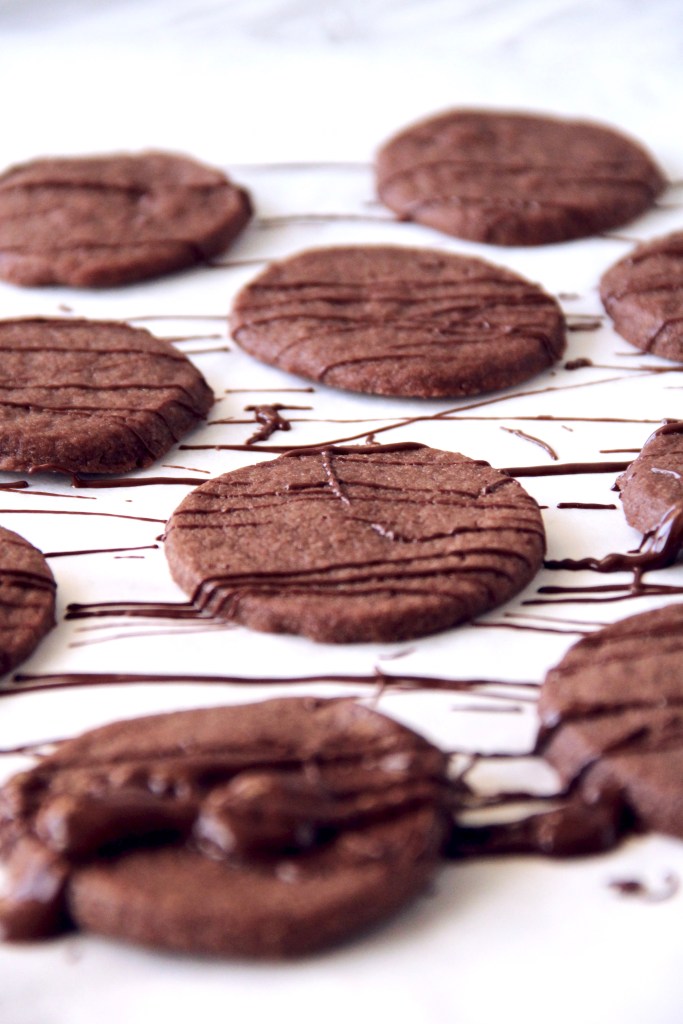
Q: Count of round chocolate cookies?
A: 10